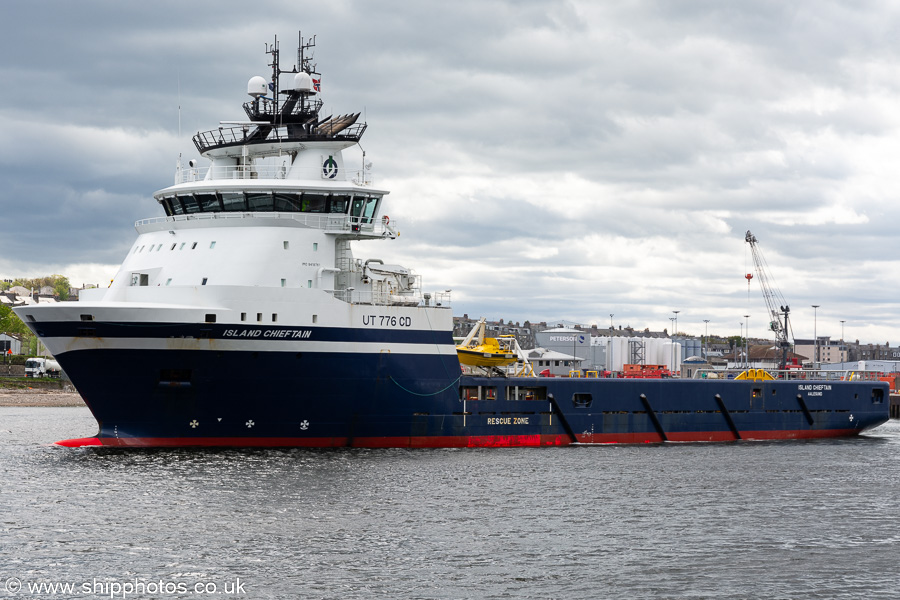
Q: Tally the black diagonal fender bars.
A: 4